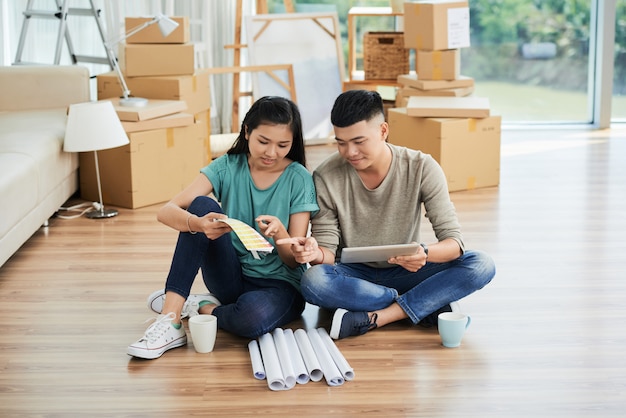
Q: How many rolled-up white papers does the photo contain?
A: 7